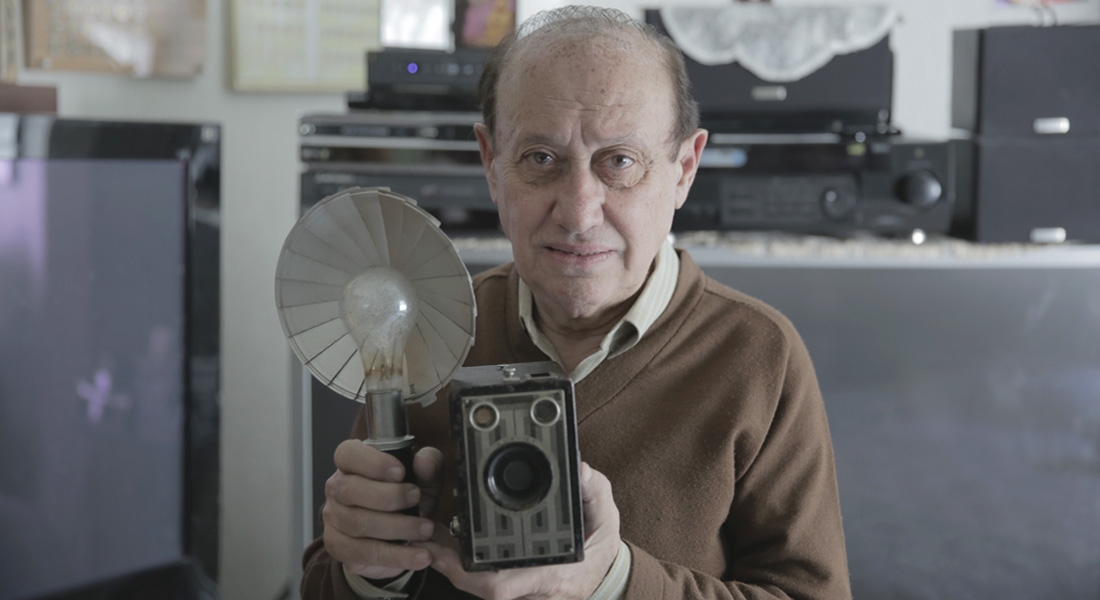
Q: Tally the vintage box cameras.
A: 1